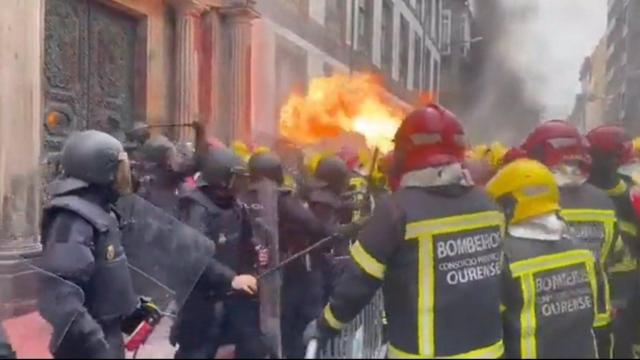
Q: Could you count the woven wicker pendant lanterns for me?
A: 0